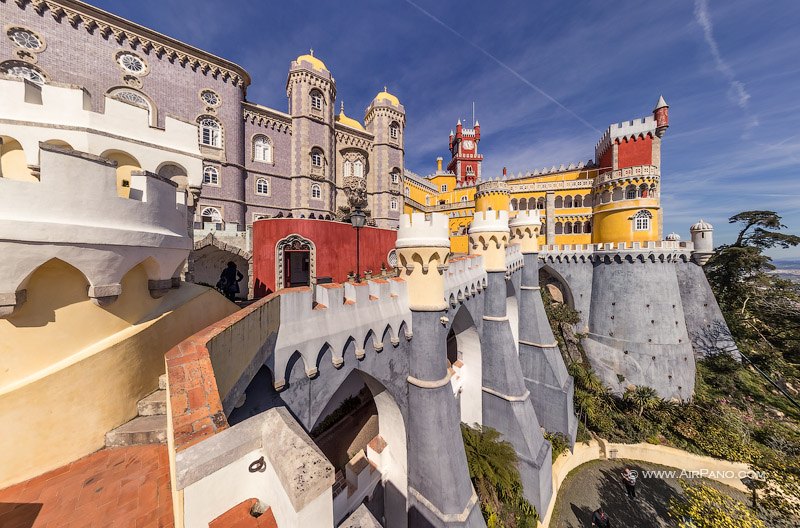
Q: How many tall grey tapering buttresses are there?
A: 3